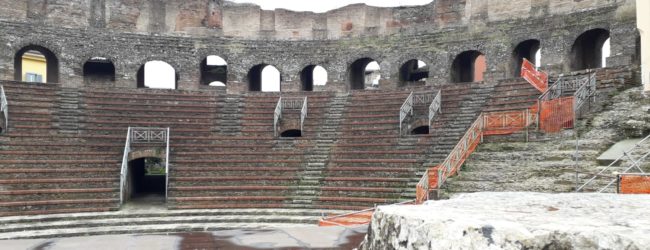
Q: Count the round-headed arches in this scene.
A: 11